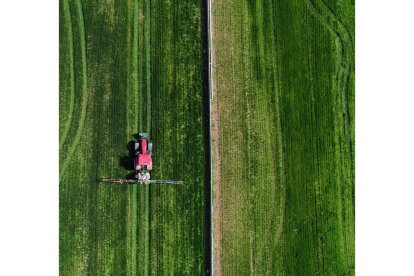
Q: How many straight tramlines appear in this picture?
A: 2